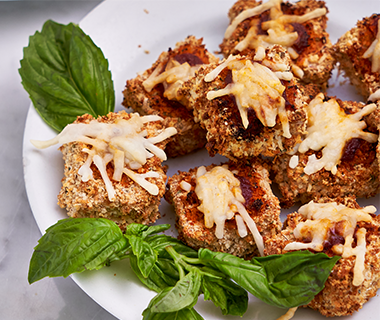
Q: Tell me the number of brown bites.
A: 8